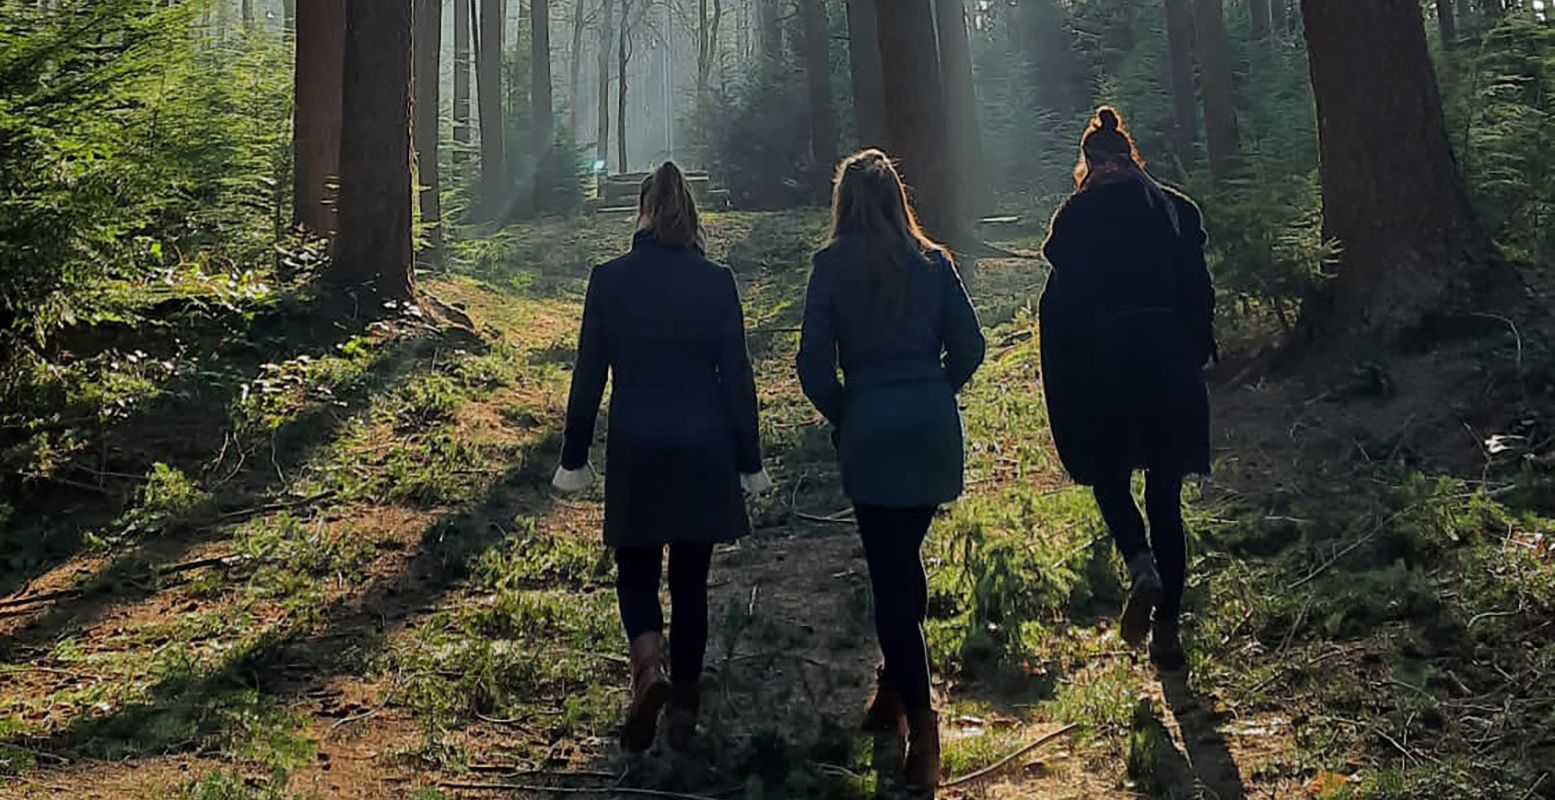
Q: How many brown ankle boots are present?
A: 4